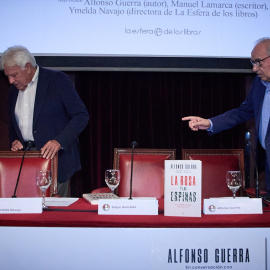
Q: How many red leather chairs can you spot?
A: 3